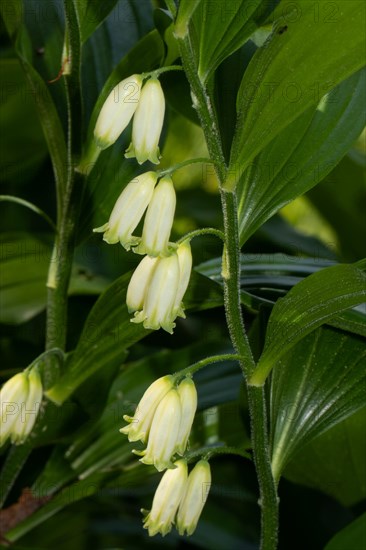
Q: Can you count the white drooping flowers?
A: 14